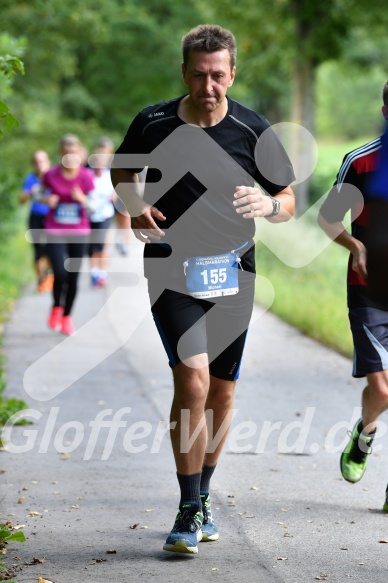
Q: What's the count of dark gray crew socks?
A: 2